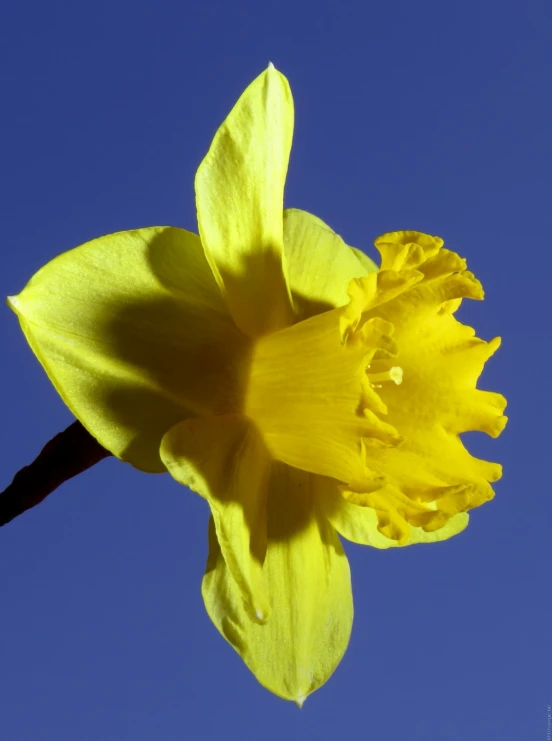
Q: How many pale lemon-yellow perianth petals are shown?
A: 6